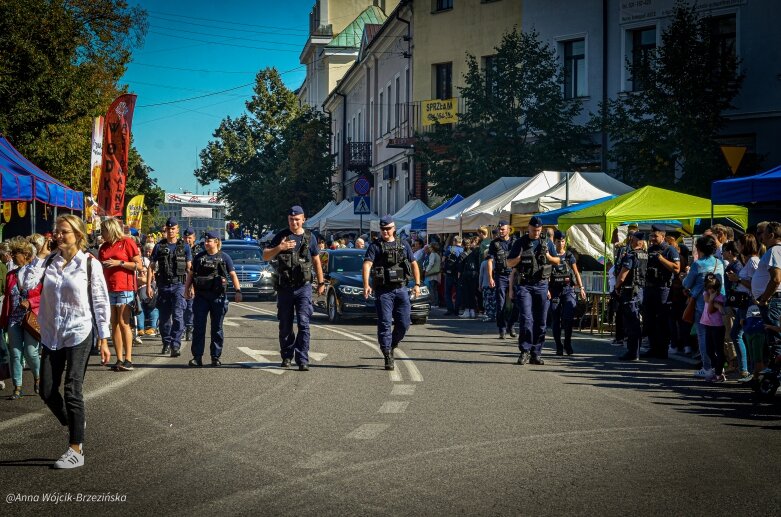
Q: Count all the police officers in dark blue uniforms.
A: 10